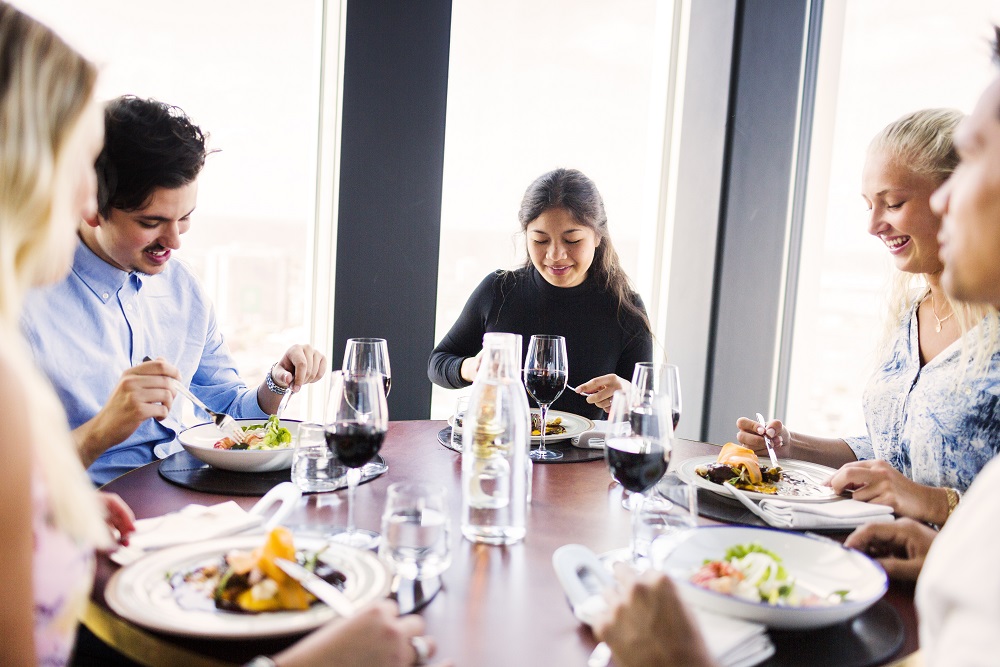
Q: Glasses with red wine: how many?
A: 5